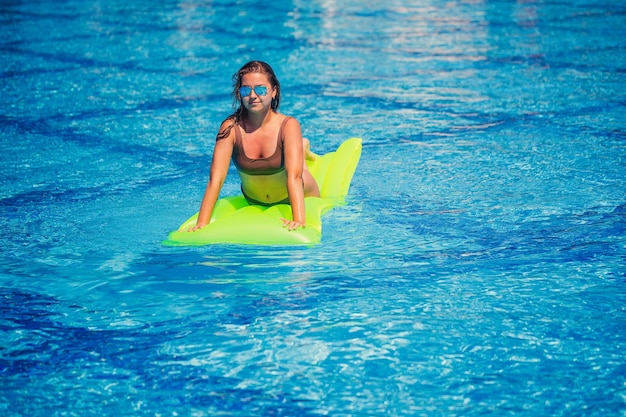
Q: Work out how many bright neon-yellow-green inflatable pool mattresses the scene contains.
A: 1